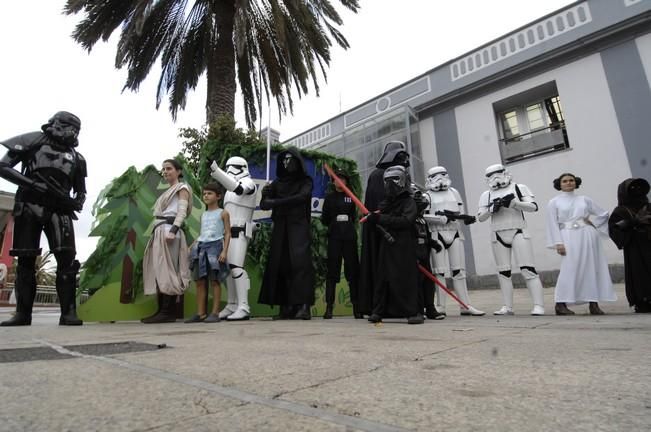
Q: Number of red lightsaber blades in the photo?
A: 2